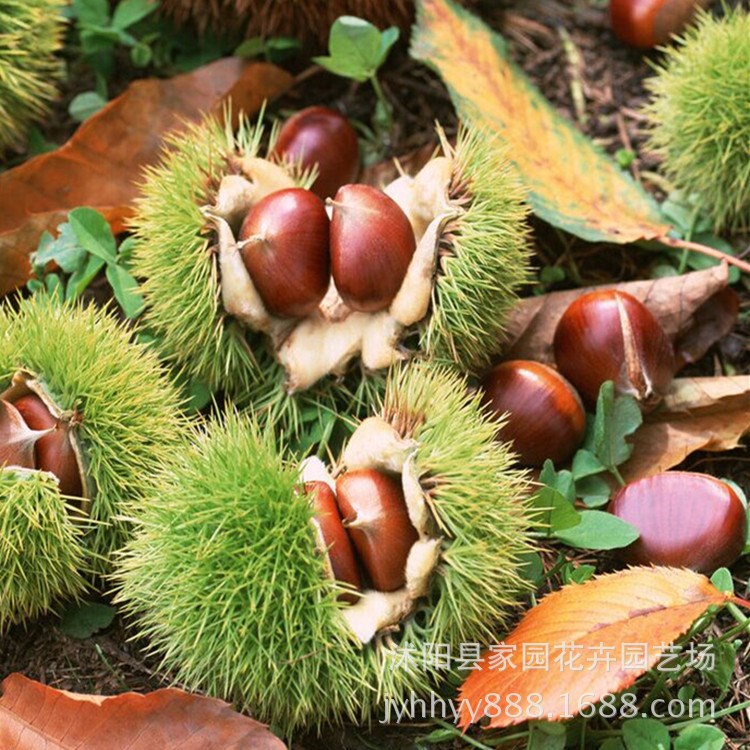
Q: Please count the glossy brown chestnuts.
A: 11